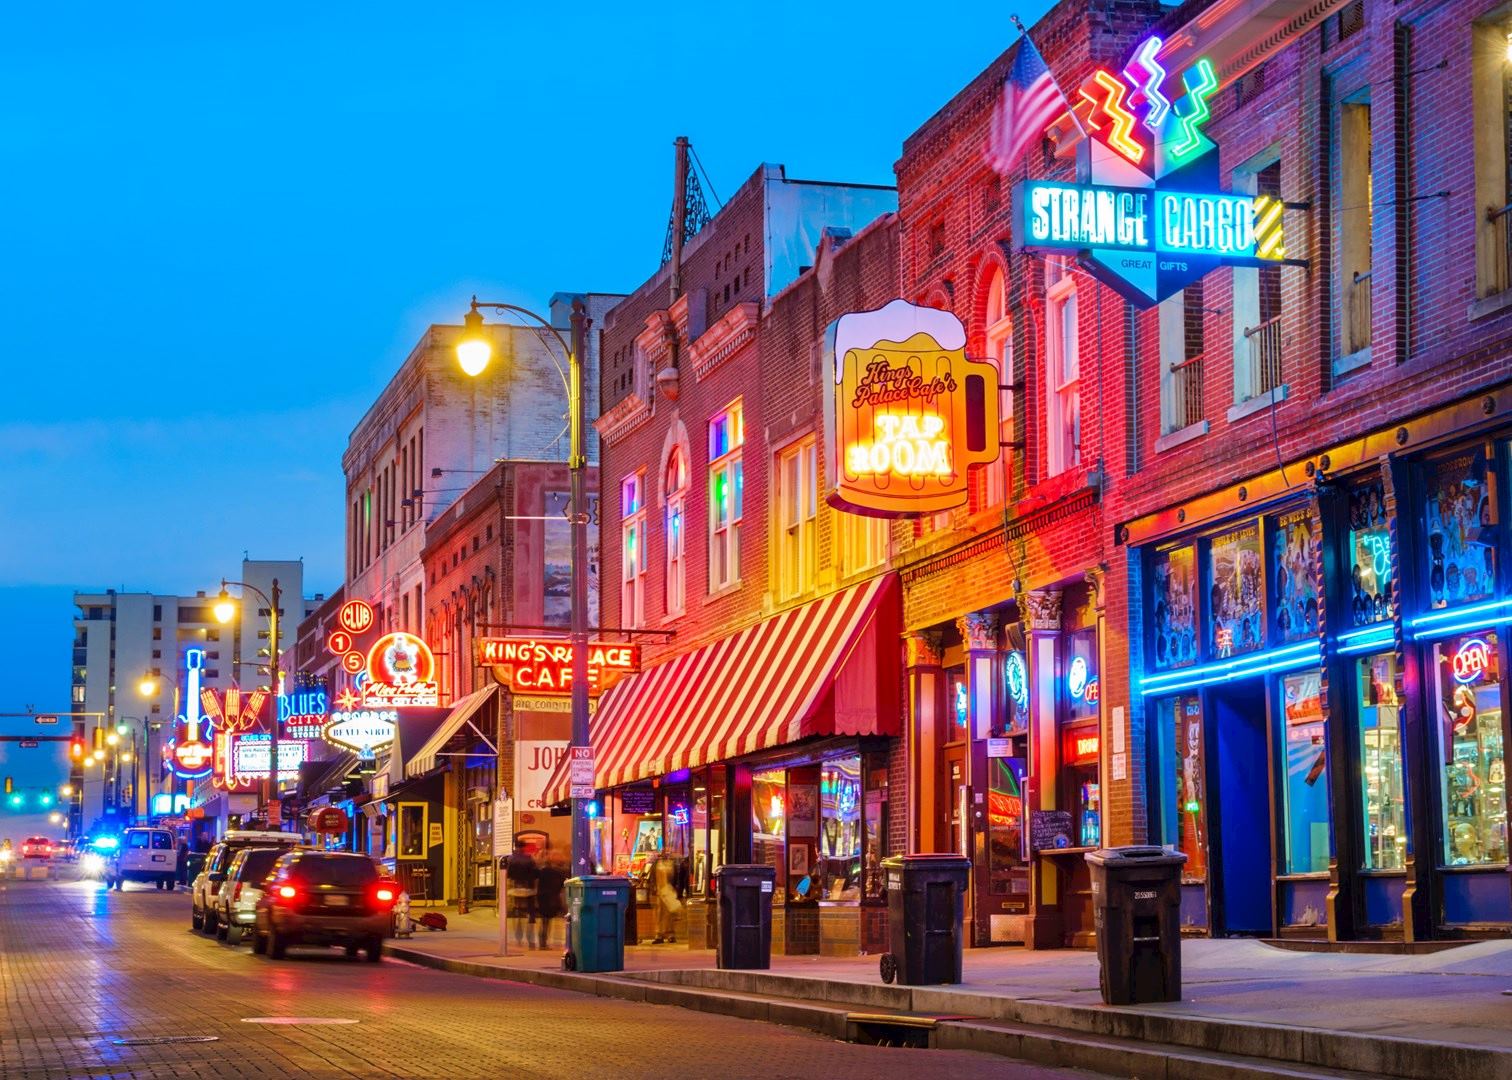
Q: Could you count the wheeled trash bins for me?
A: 4